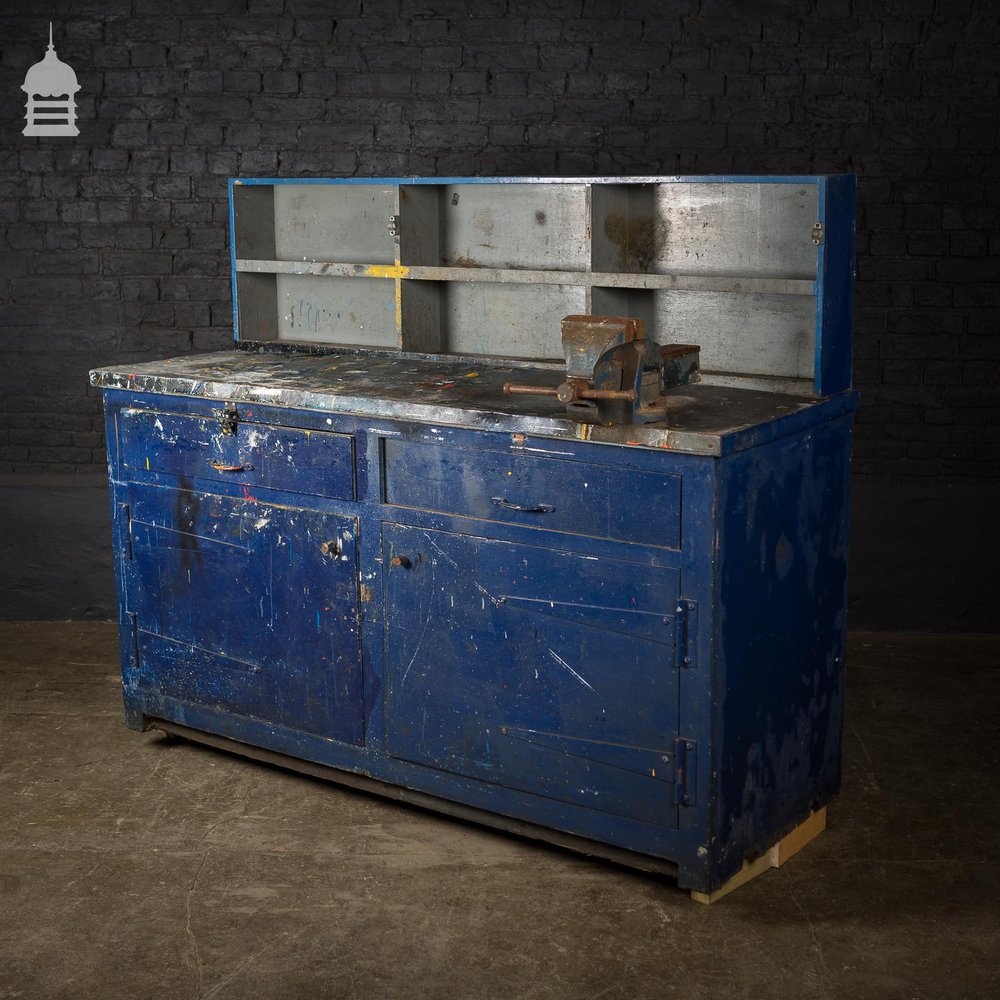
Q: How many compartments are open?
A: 6